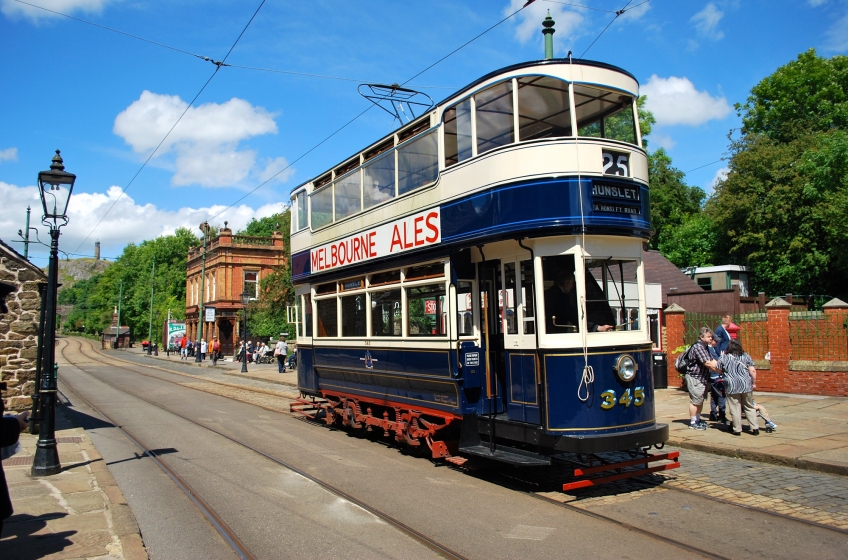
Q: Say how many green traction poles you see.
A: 5